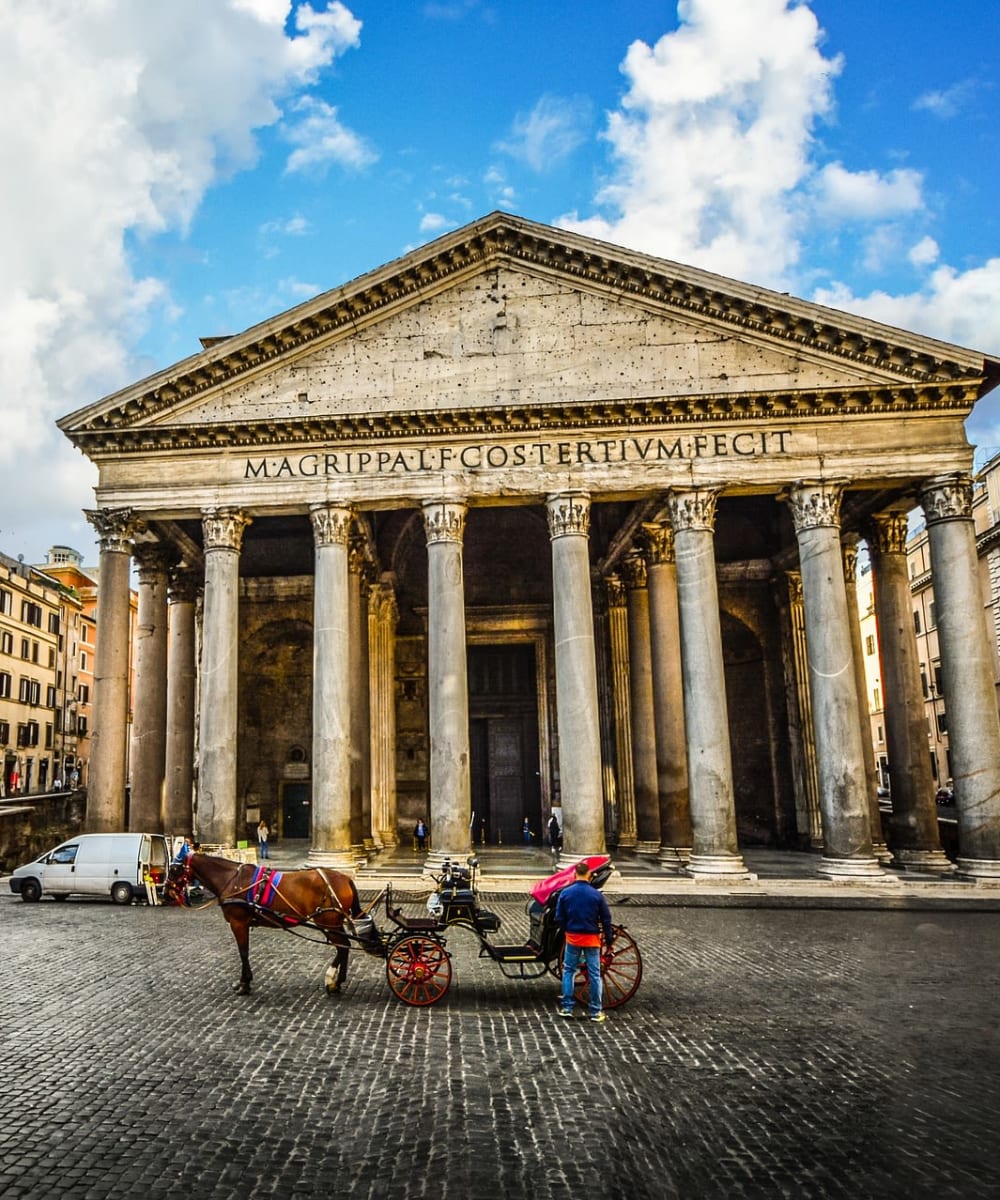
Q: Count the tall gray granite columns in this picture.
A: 8